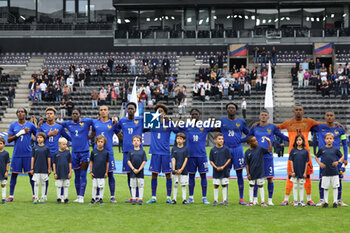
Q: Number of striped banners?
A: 2